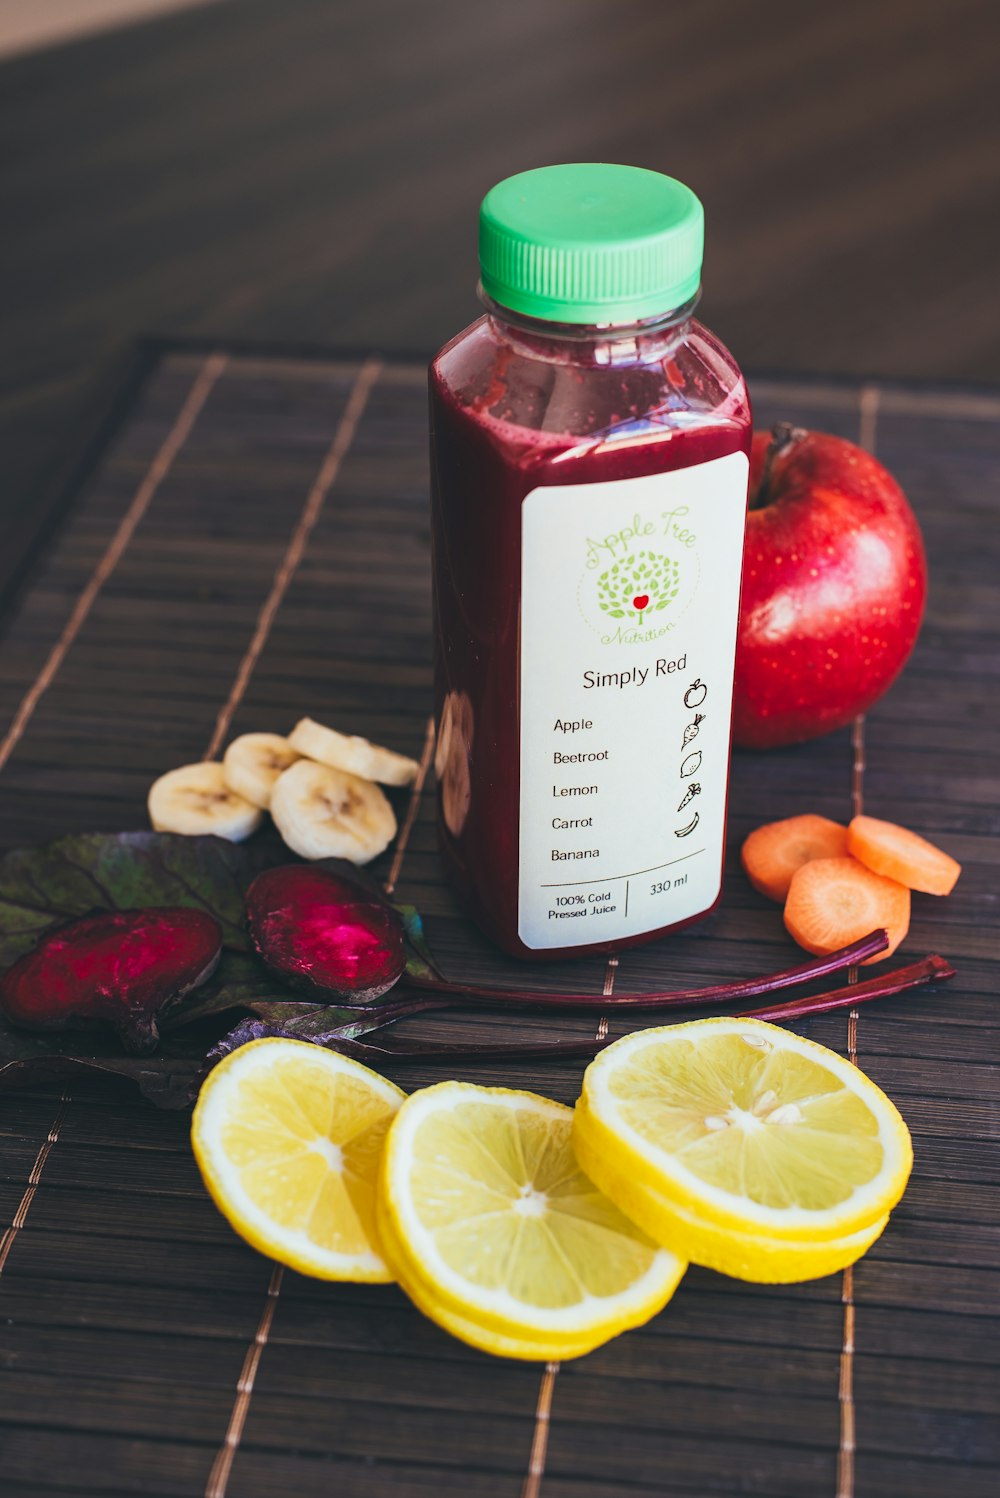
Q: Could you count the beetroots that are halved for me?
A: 2